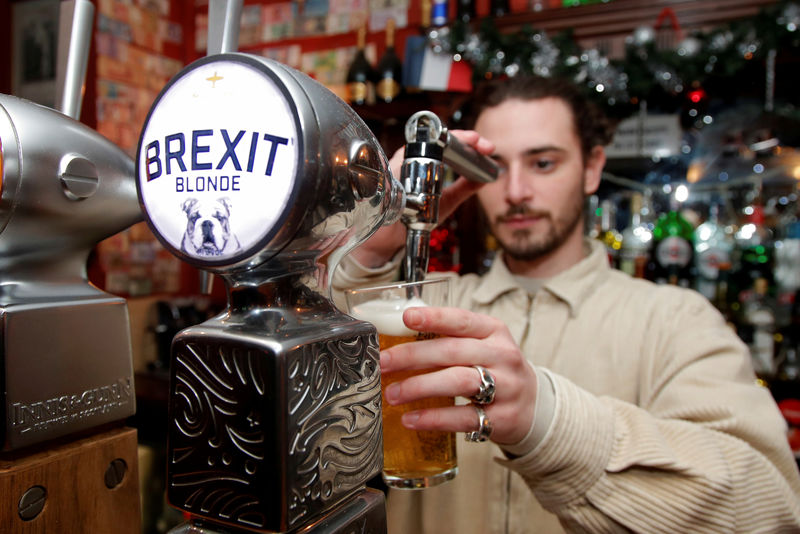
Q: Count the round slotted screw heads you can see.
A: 4